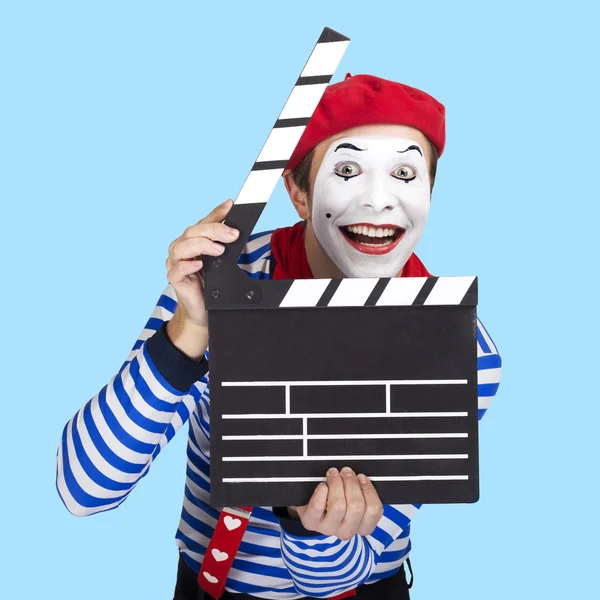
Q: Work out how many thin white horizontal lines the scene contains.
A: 5